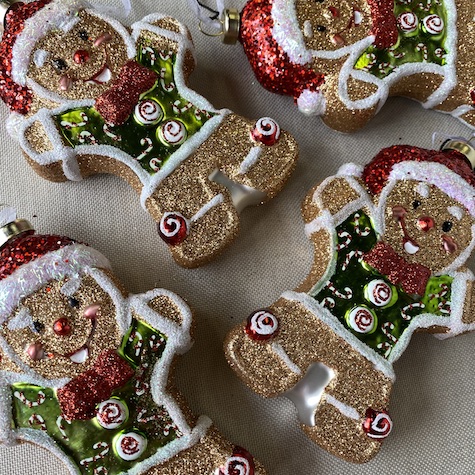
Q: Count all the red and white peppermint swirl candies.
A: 13